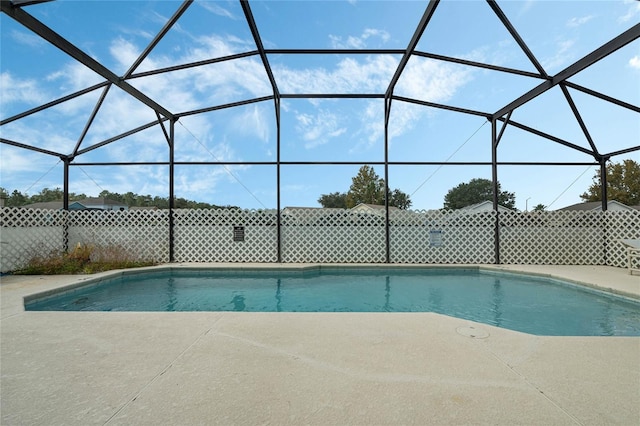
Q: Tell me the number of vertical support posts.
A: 6